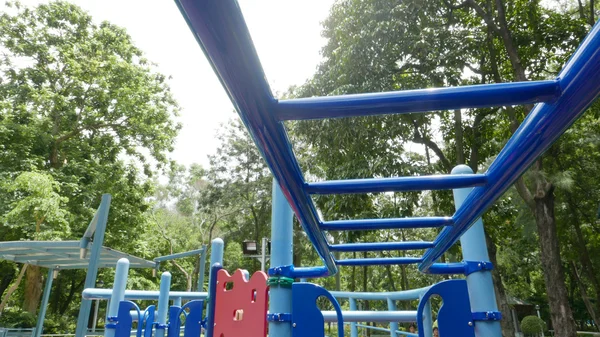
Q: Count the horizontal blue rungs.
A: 5